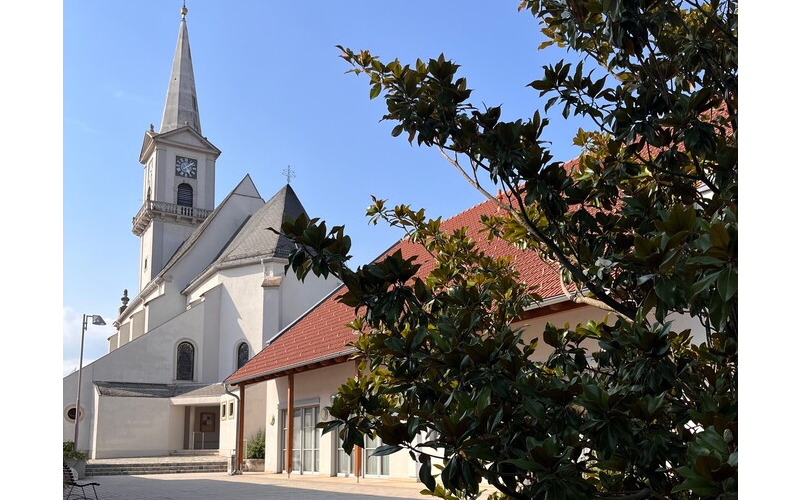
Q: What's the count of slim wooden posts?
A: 3